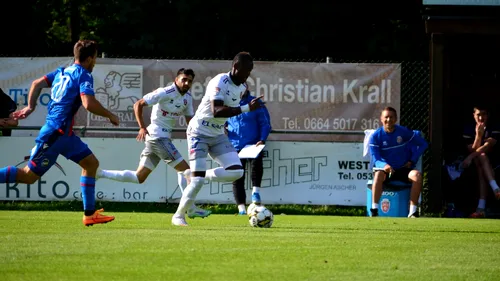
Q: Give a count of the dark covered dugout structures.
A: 1